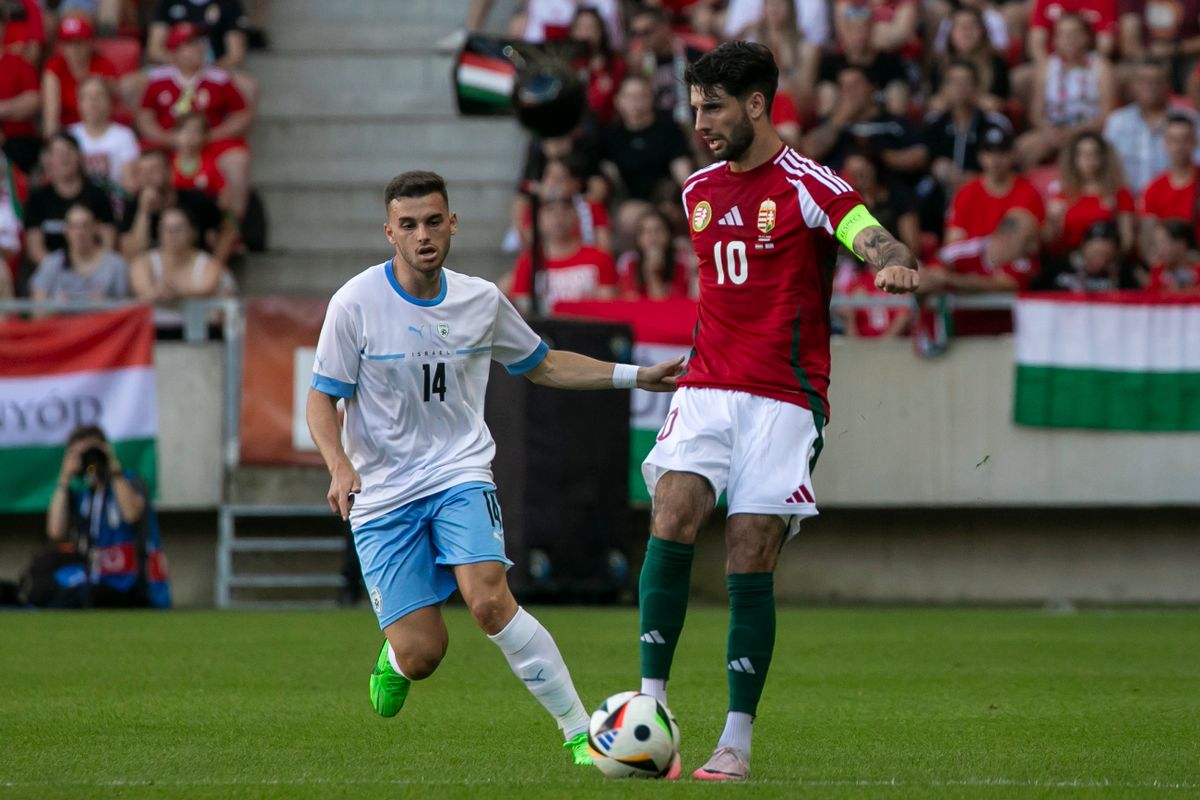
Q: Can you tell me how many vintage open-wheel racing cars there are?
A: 0